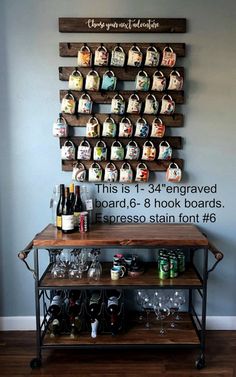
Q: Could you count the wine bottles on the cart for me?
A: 12